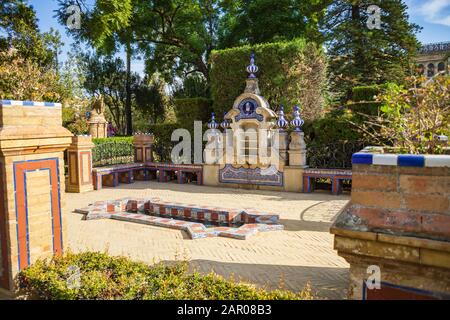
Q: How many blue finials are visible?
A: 5